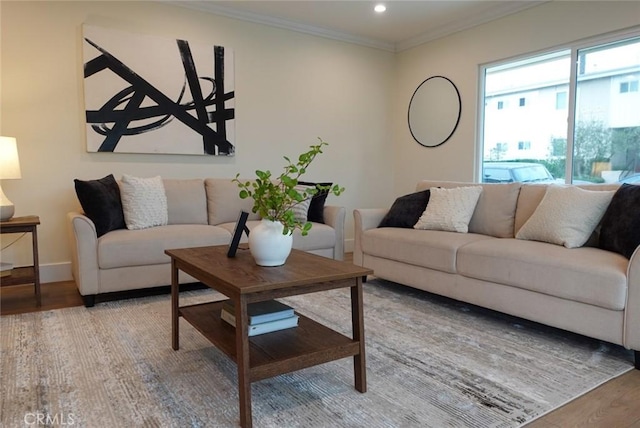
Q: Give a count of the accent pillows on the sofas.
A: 8